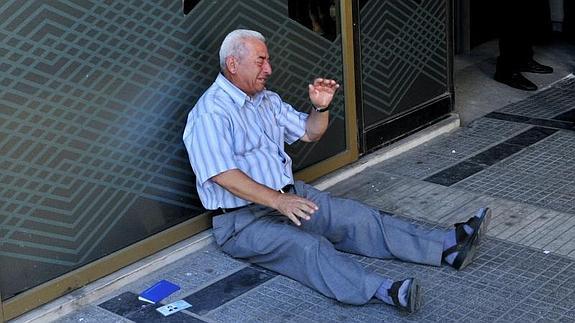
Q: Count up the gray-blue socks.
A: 2